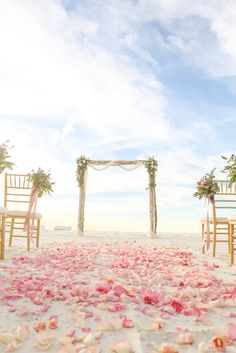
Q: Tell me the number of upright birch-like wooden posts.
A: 2